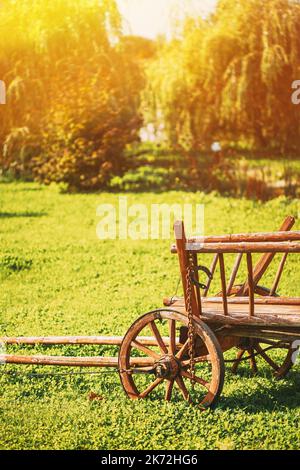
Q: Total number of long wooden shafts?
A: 2